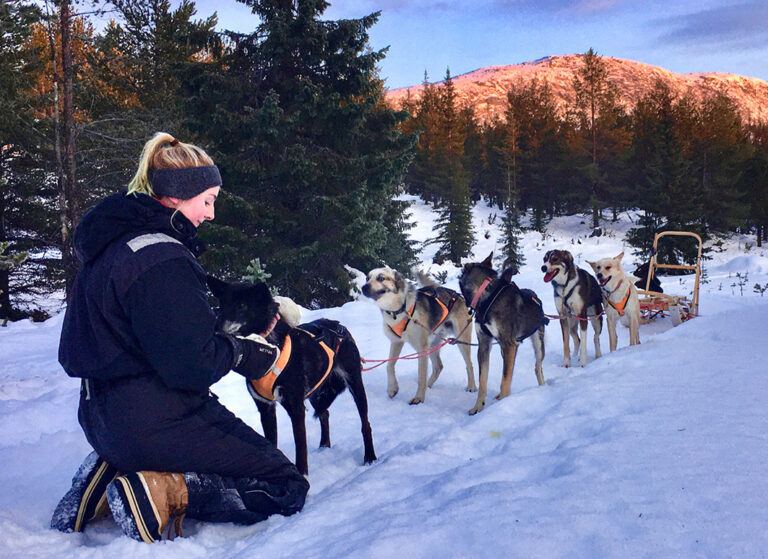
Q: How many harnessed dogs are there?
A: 5